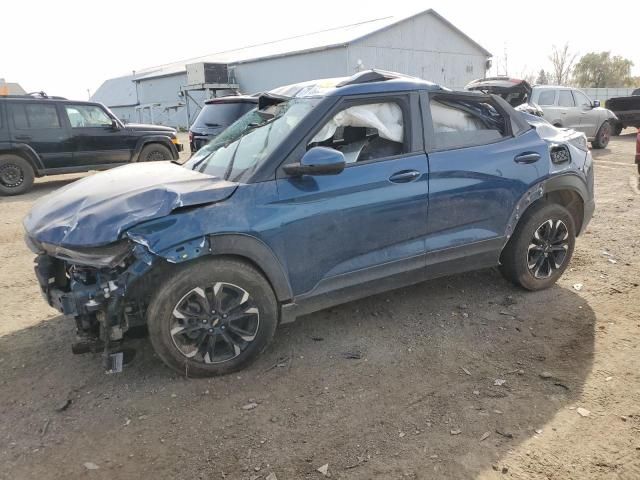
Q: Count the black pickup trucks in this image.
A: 1